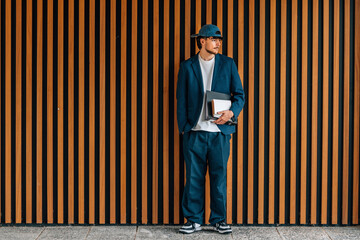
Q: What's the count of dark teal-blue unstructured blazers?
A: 1